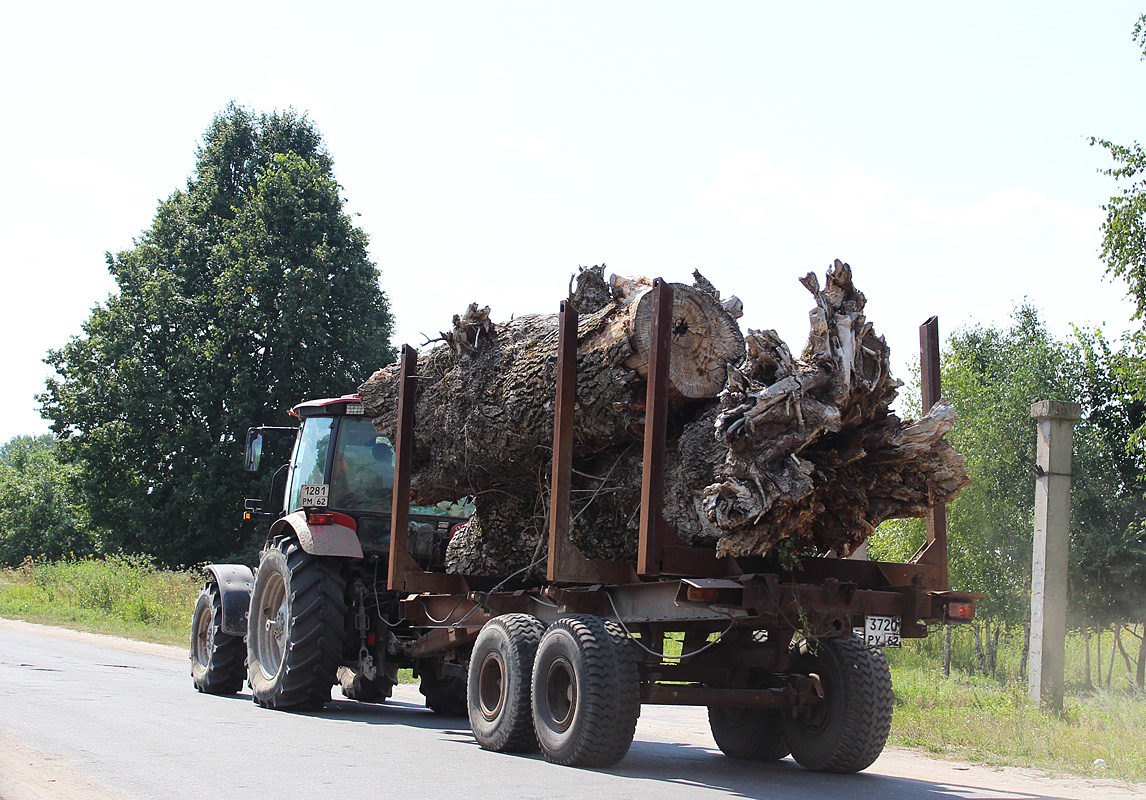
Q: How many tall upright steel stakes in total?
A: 4